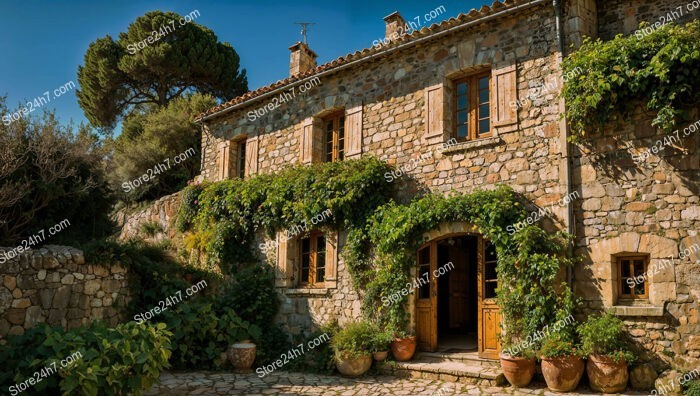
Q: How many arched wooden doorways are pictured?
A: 1